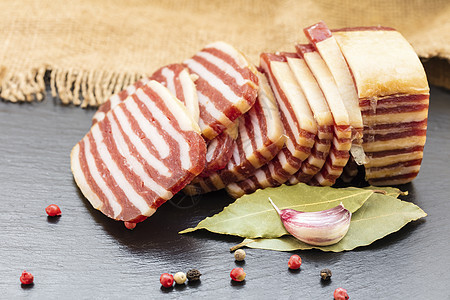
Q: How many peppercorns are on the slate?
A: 11